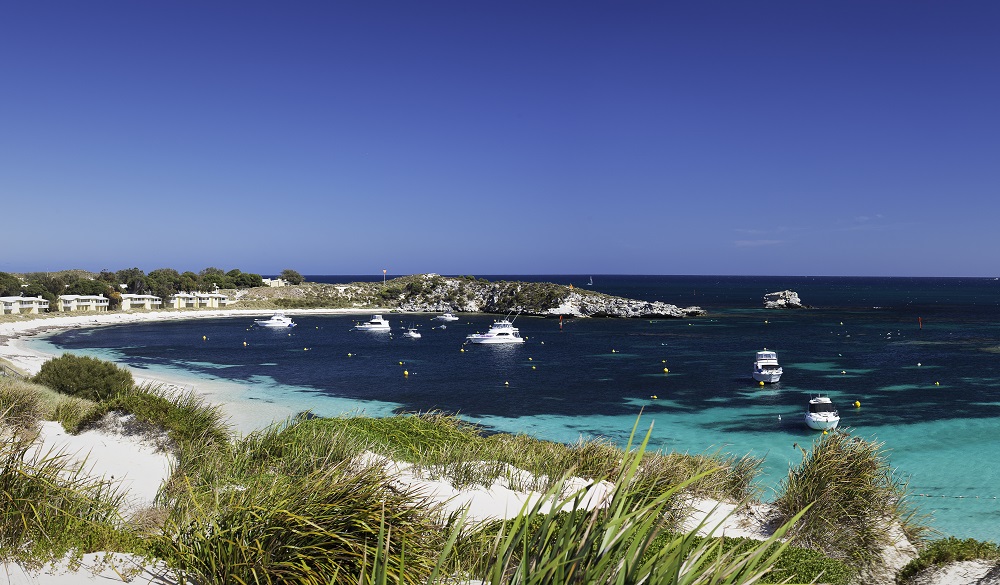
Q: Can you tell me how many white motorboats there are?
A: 7